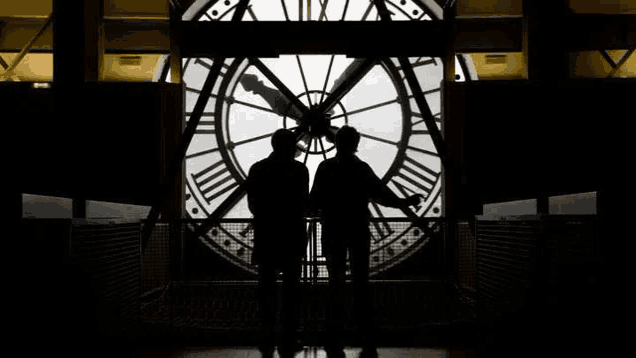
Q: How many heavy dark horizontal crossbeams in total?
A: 1